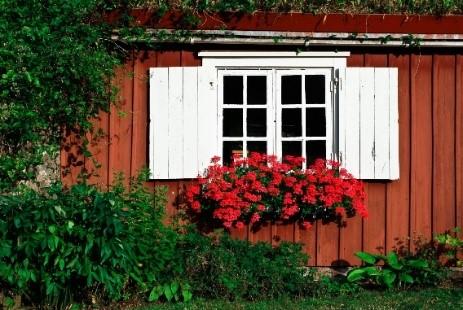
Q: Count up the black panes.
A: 12